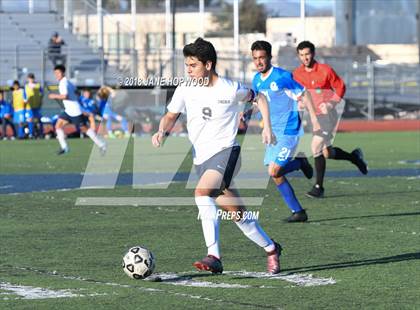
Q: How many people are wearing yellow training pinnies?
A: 2